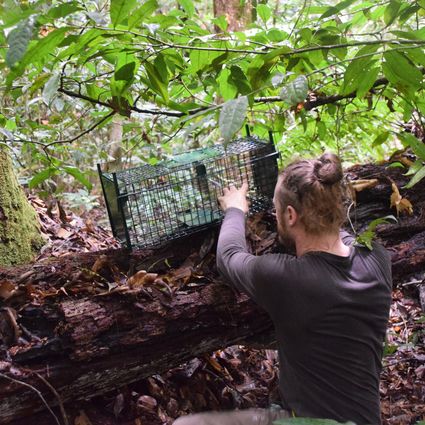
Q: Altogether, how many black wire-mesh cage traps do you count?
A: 1